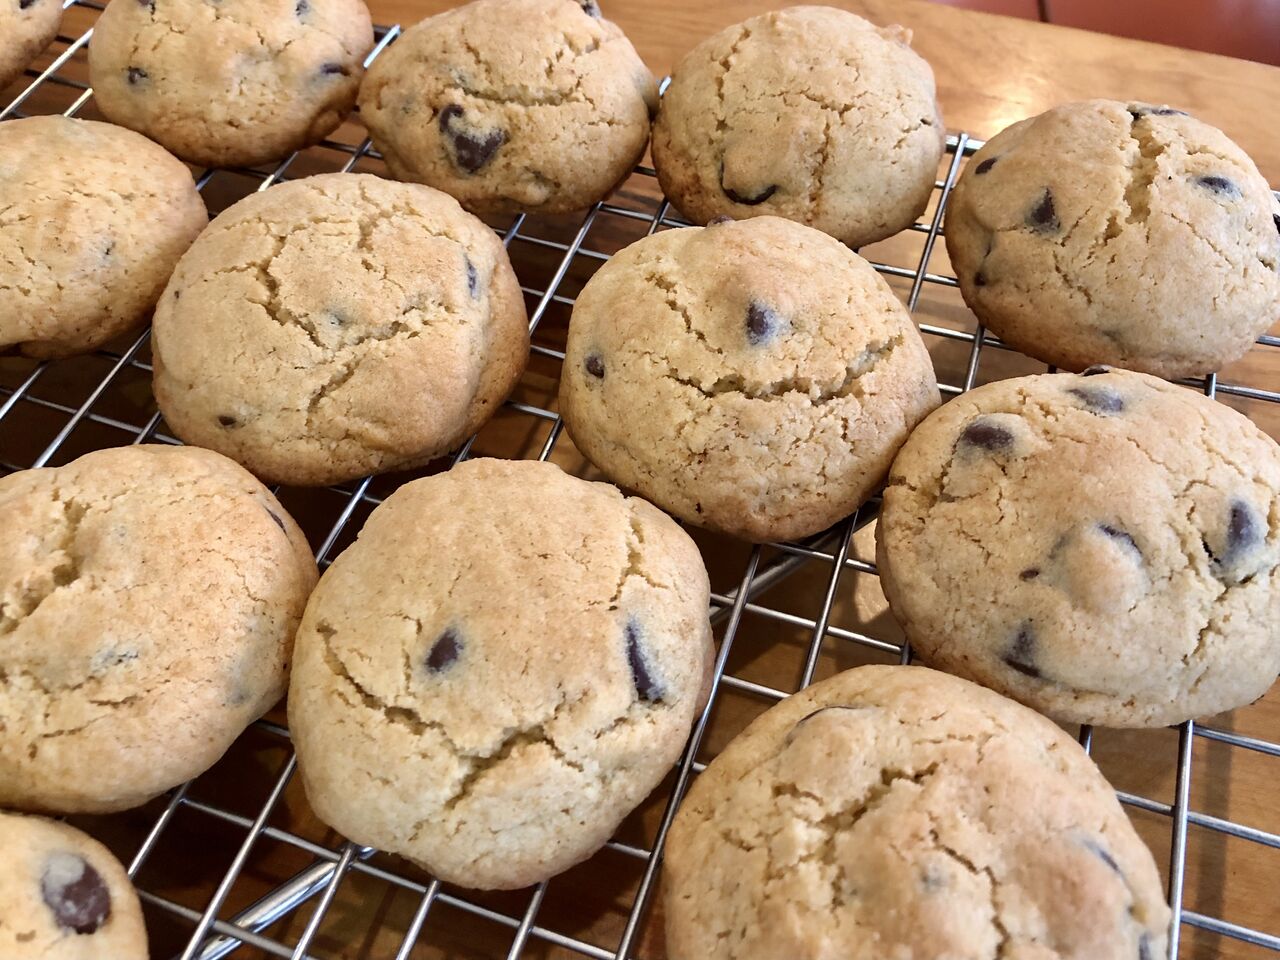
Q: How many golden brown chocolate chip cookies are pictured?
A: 13